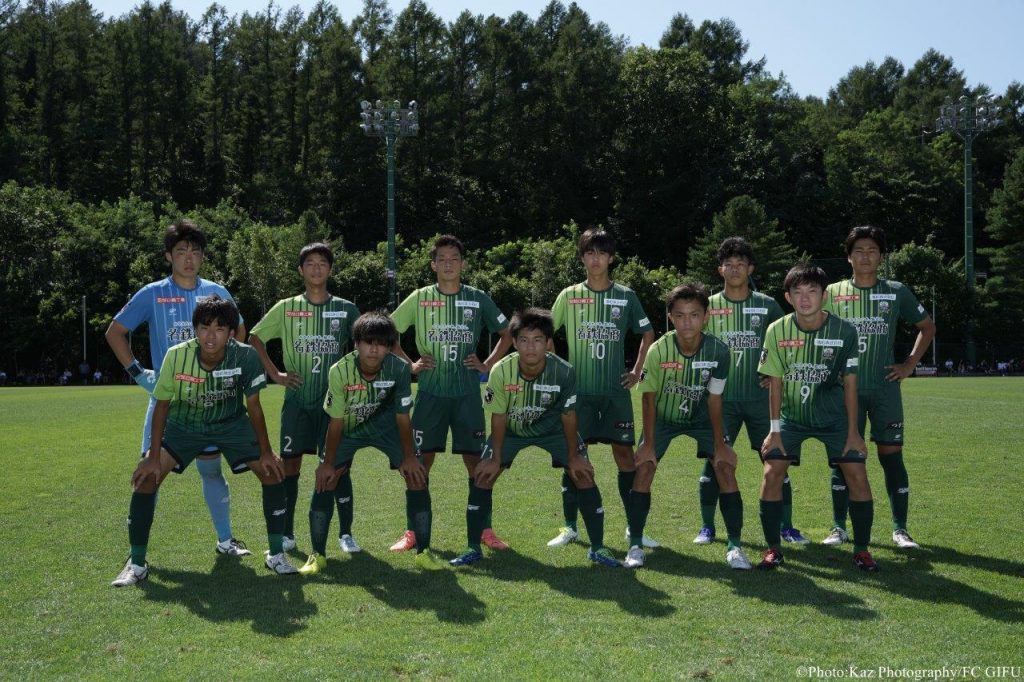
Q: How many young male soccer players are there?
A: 11